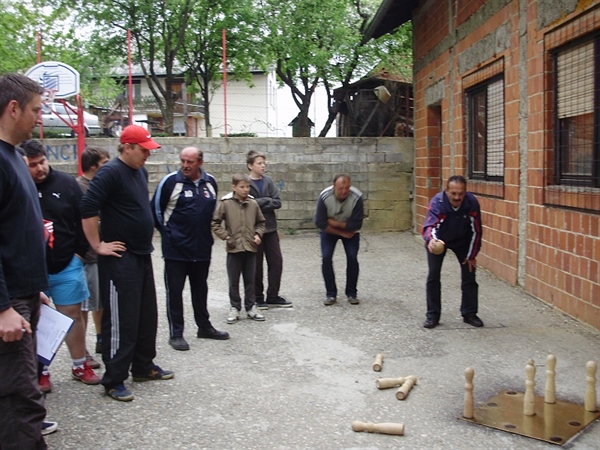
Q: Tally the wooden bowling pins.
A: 8